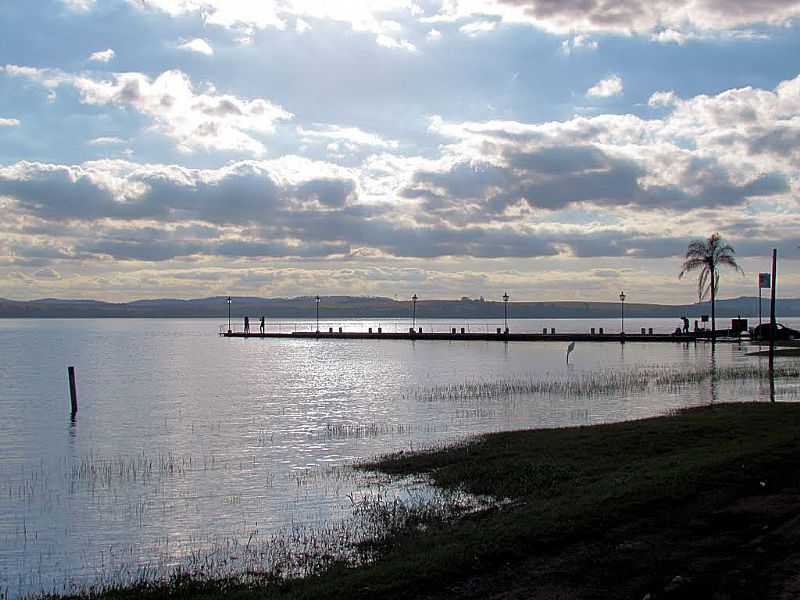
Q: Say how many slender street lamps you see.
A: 5